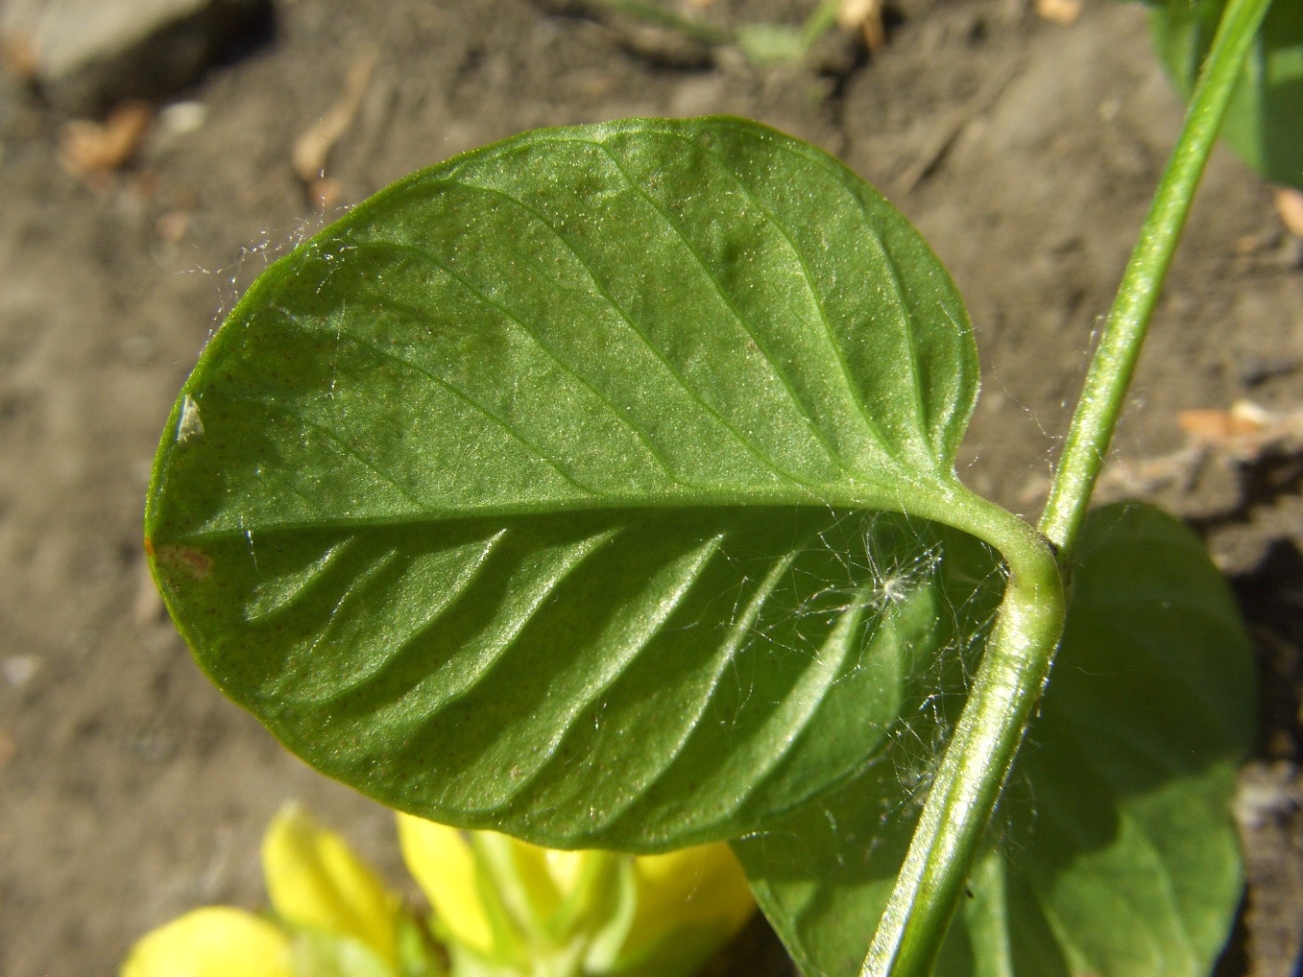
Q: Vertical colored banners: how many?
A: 0